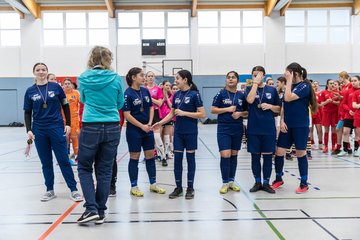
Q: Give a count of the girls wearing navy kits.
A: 6